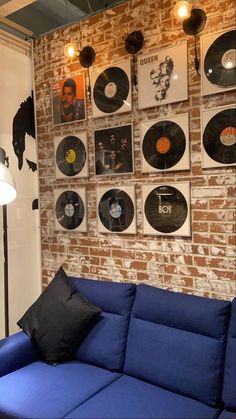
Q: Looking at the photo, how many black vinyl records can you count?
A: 8